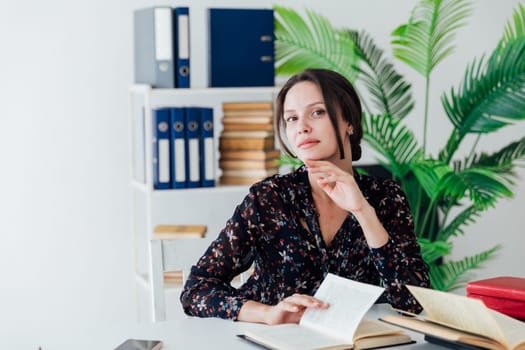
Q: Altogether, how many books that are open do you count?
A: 2